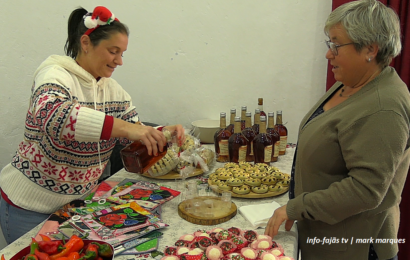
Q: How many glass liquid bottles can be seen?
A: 11